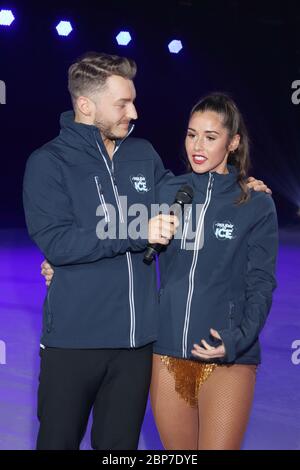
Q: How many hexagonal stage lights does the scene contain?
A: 4